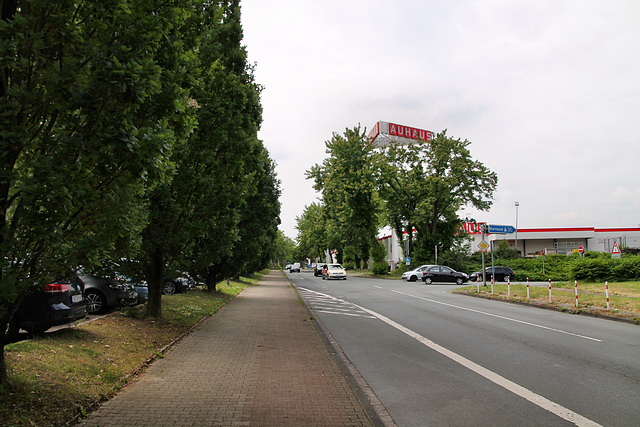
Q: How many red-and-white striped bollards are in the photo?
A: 7